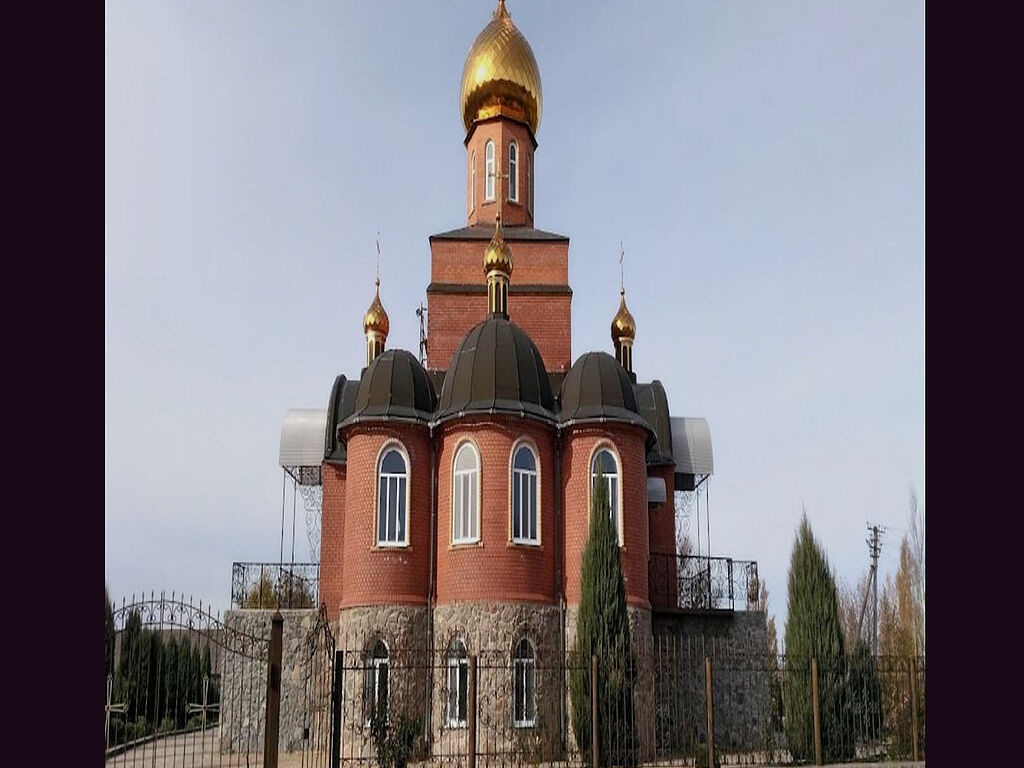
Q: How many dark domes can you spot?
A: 3